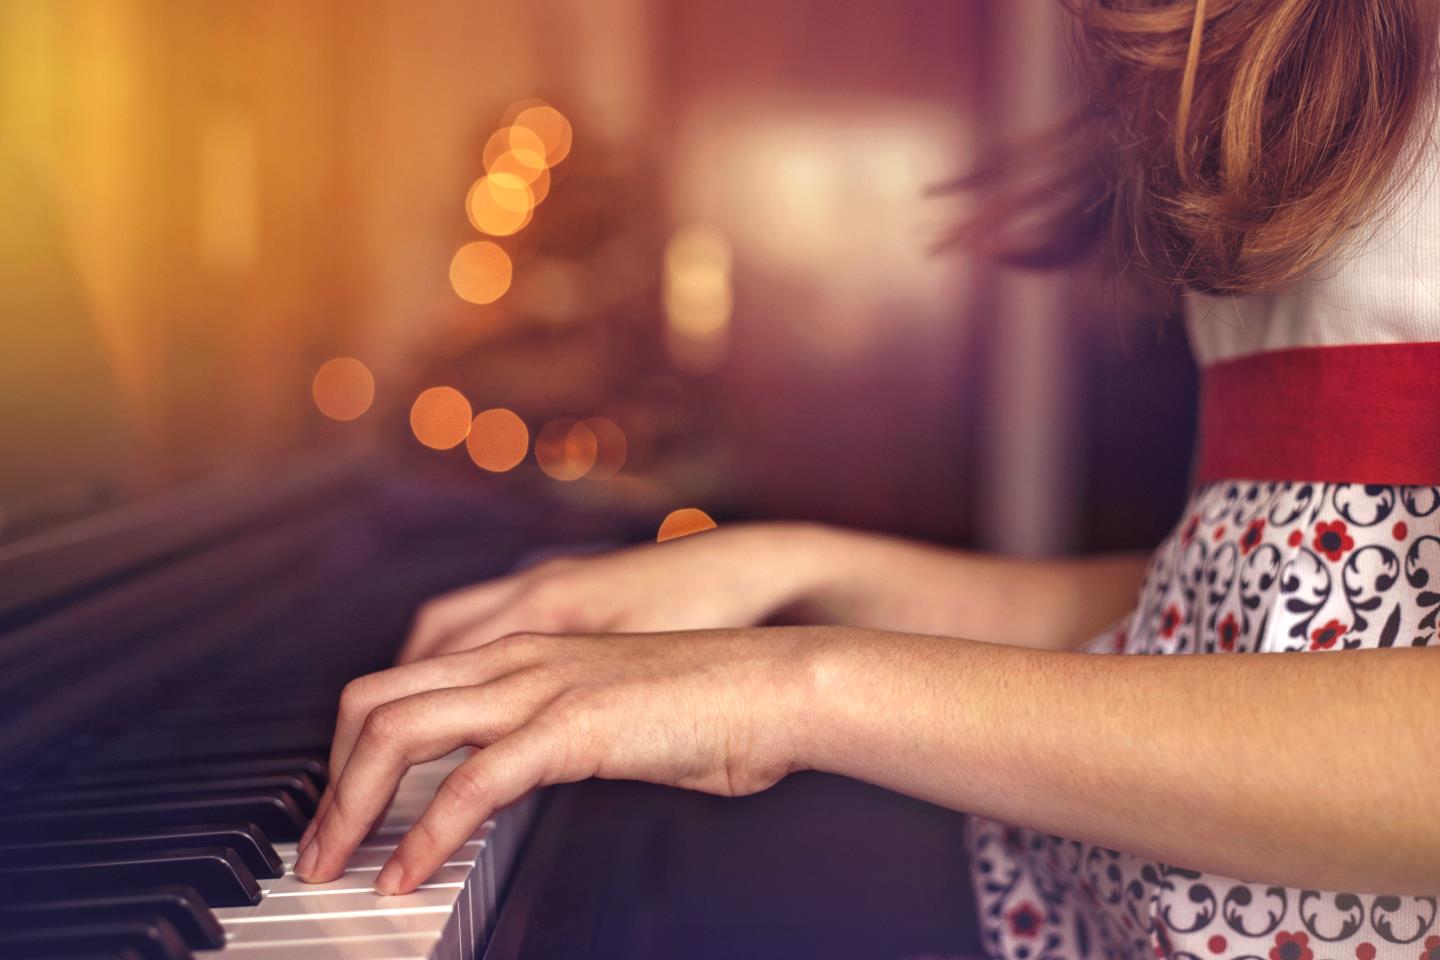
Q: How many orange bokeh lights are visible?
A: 11